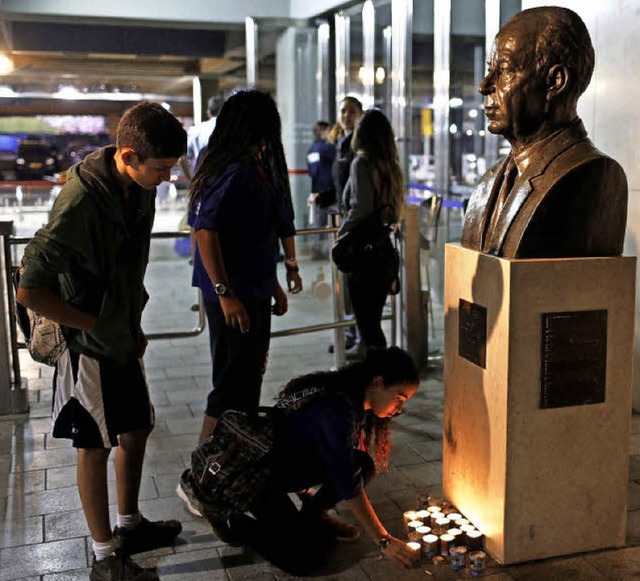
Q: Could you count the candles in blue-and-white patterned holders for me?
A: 2